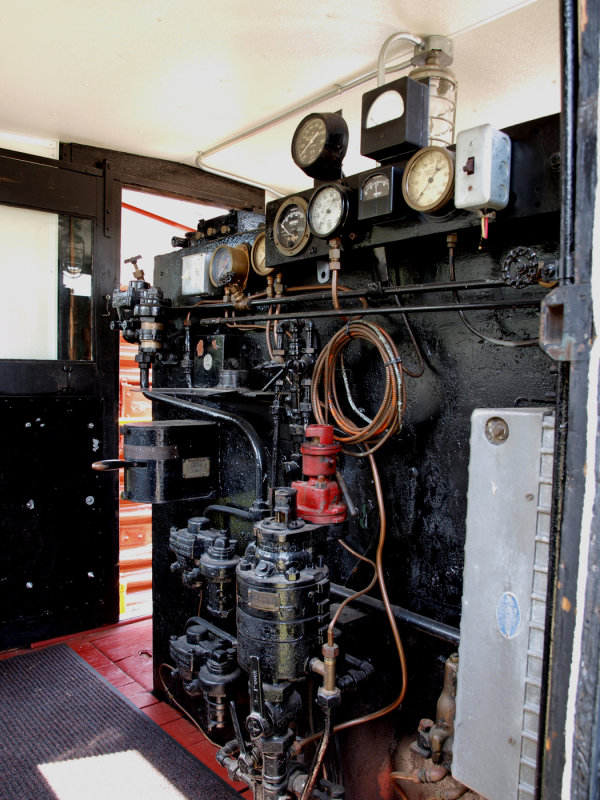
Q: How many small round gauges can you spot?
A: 6